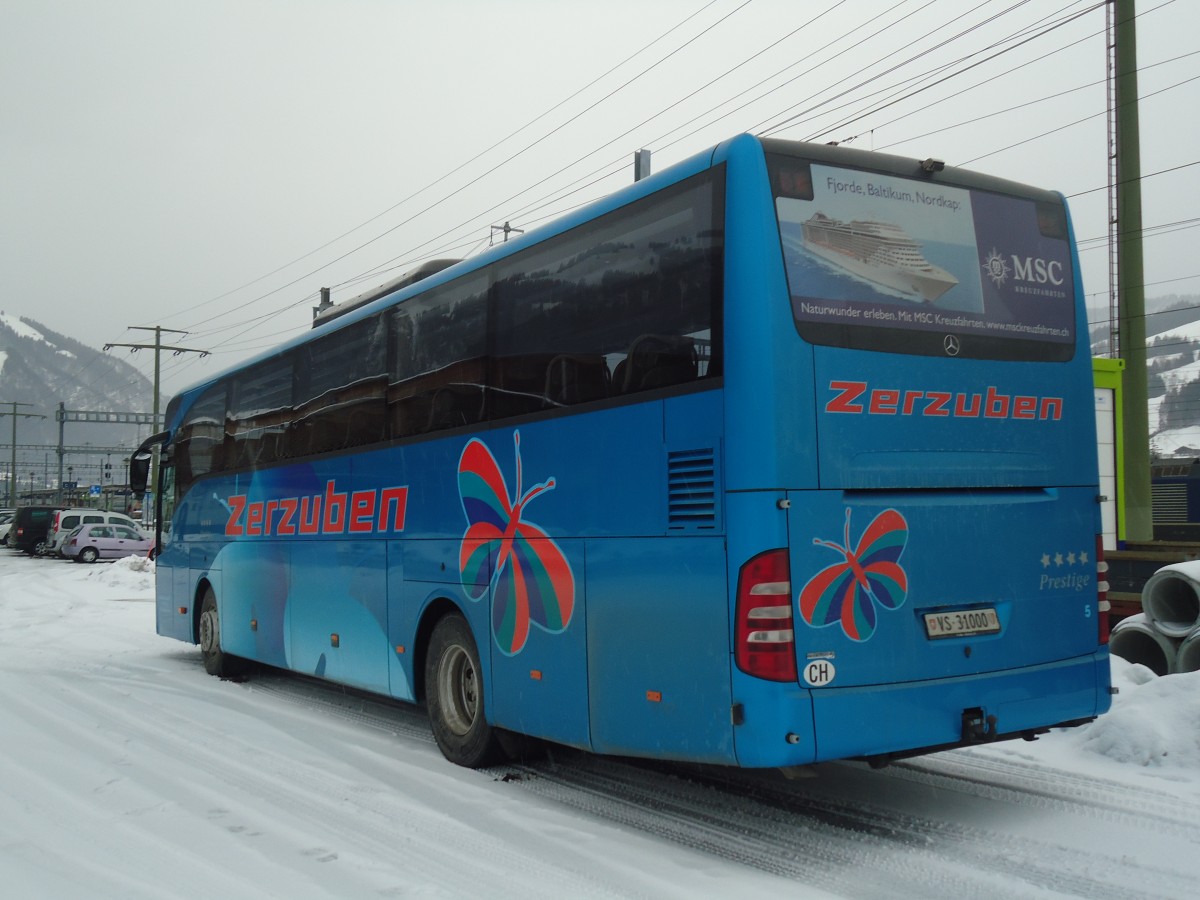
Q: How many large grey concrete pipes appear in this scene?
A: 3